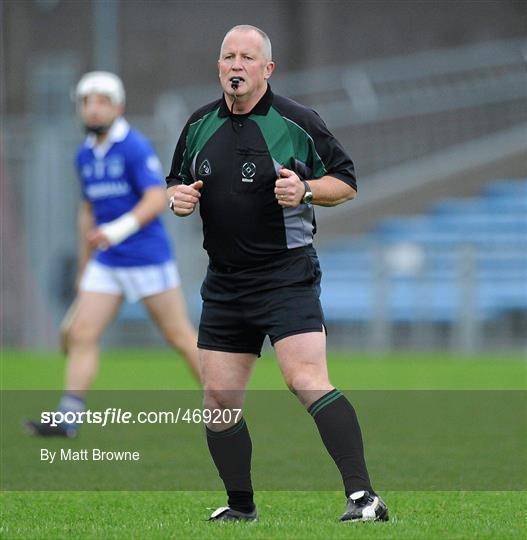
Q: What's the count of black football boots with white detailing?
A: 2